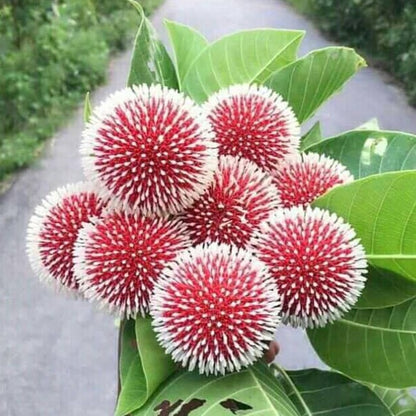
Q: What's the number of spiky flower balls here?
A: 8